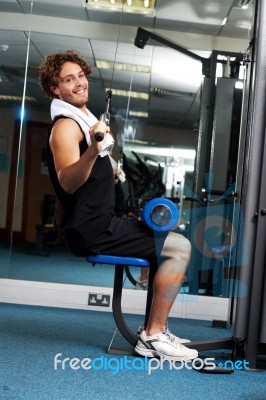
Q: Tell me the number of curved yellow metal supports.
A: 0